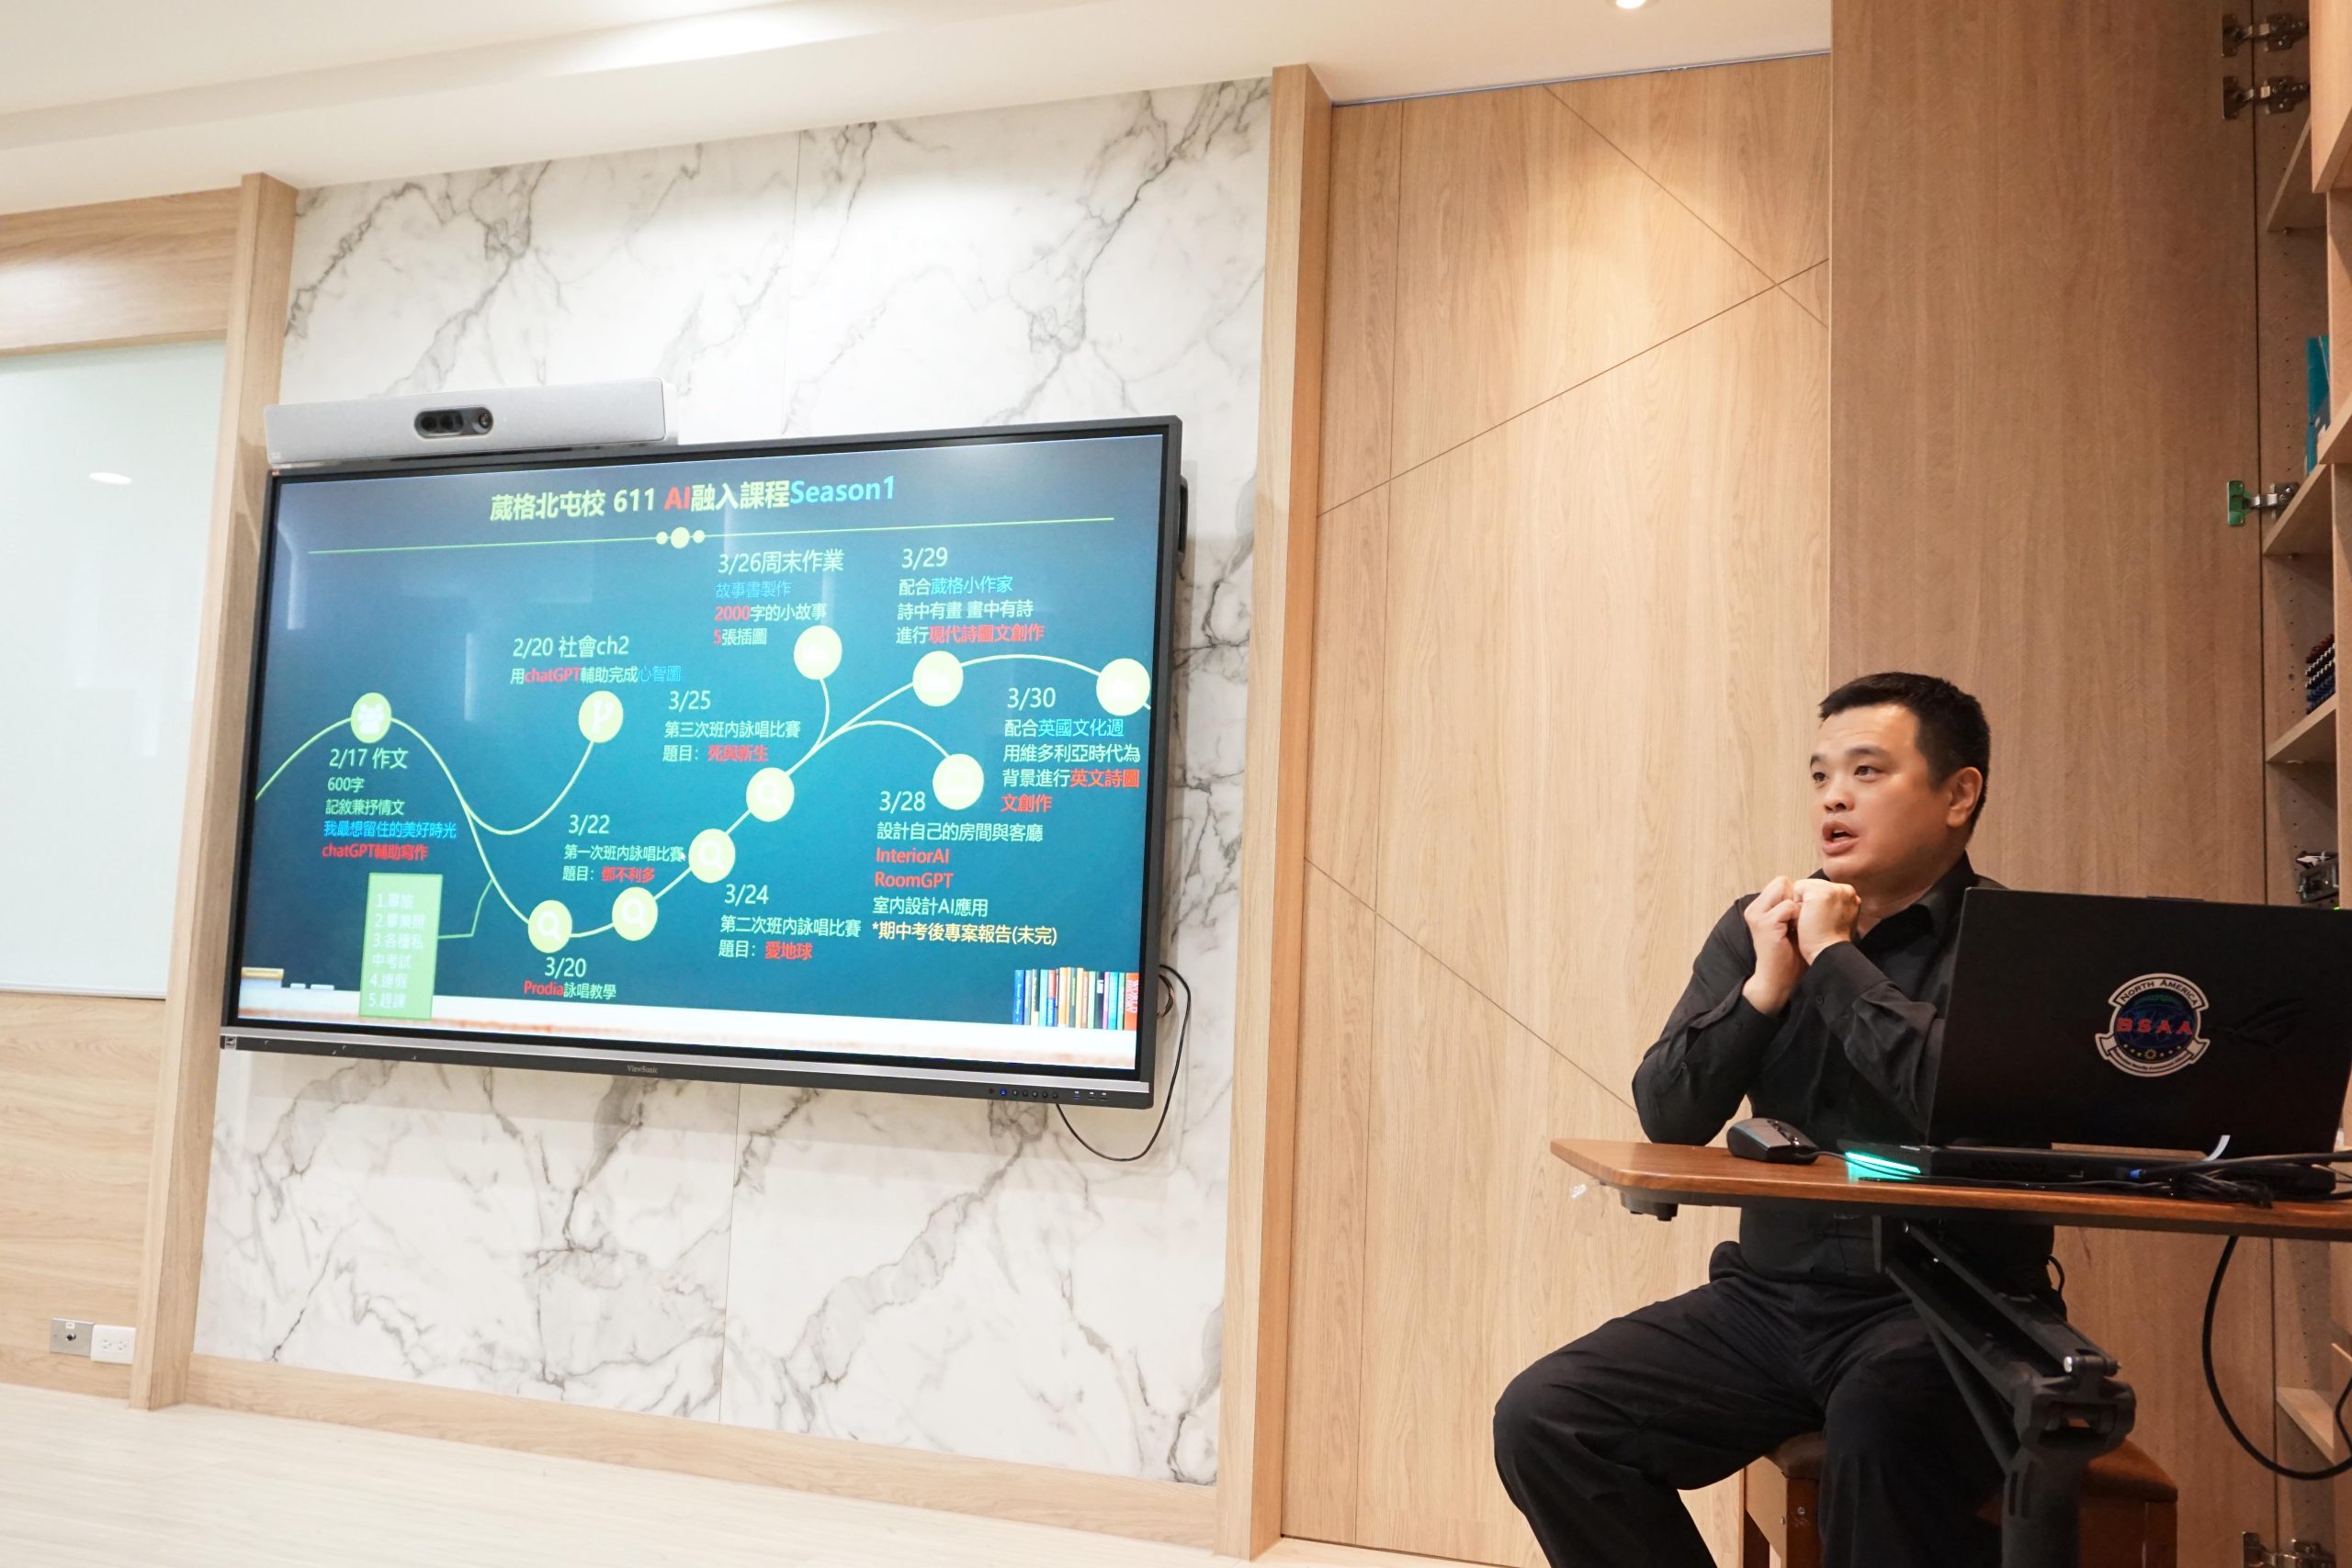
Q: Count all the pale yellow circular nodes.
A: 10